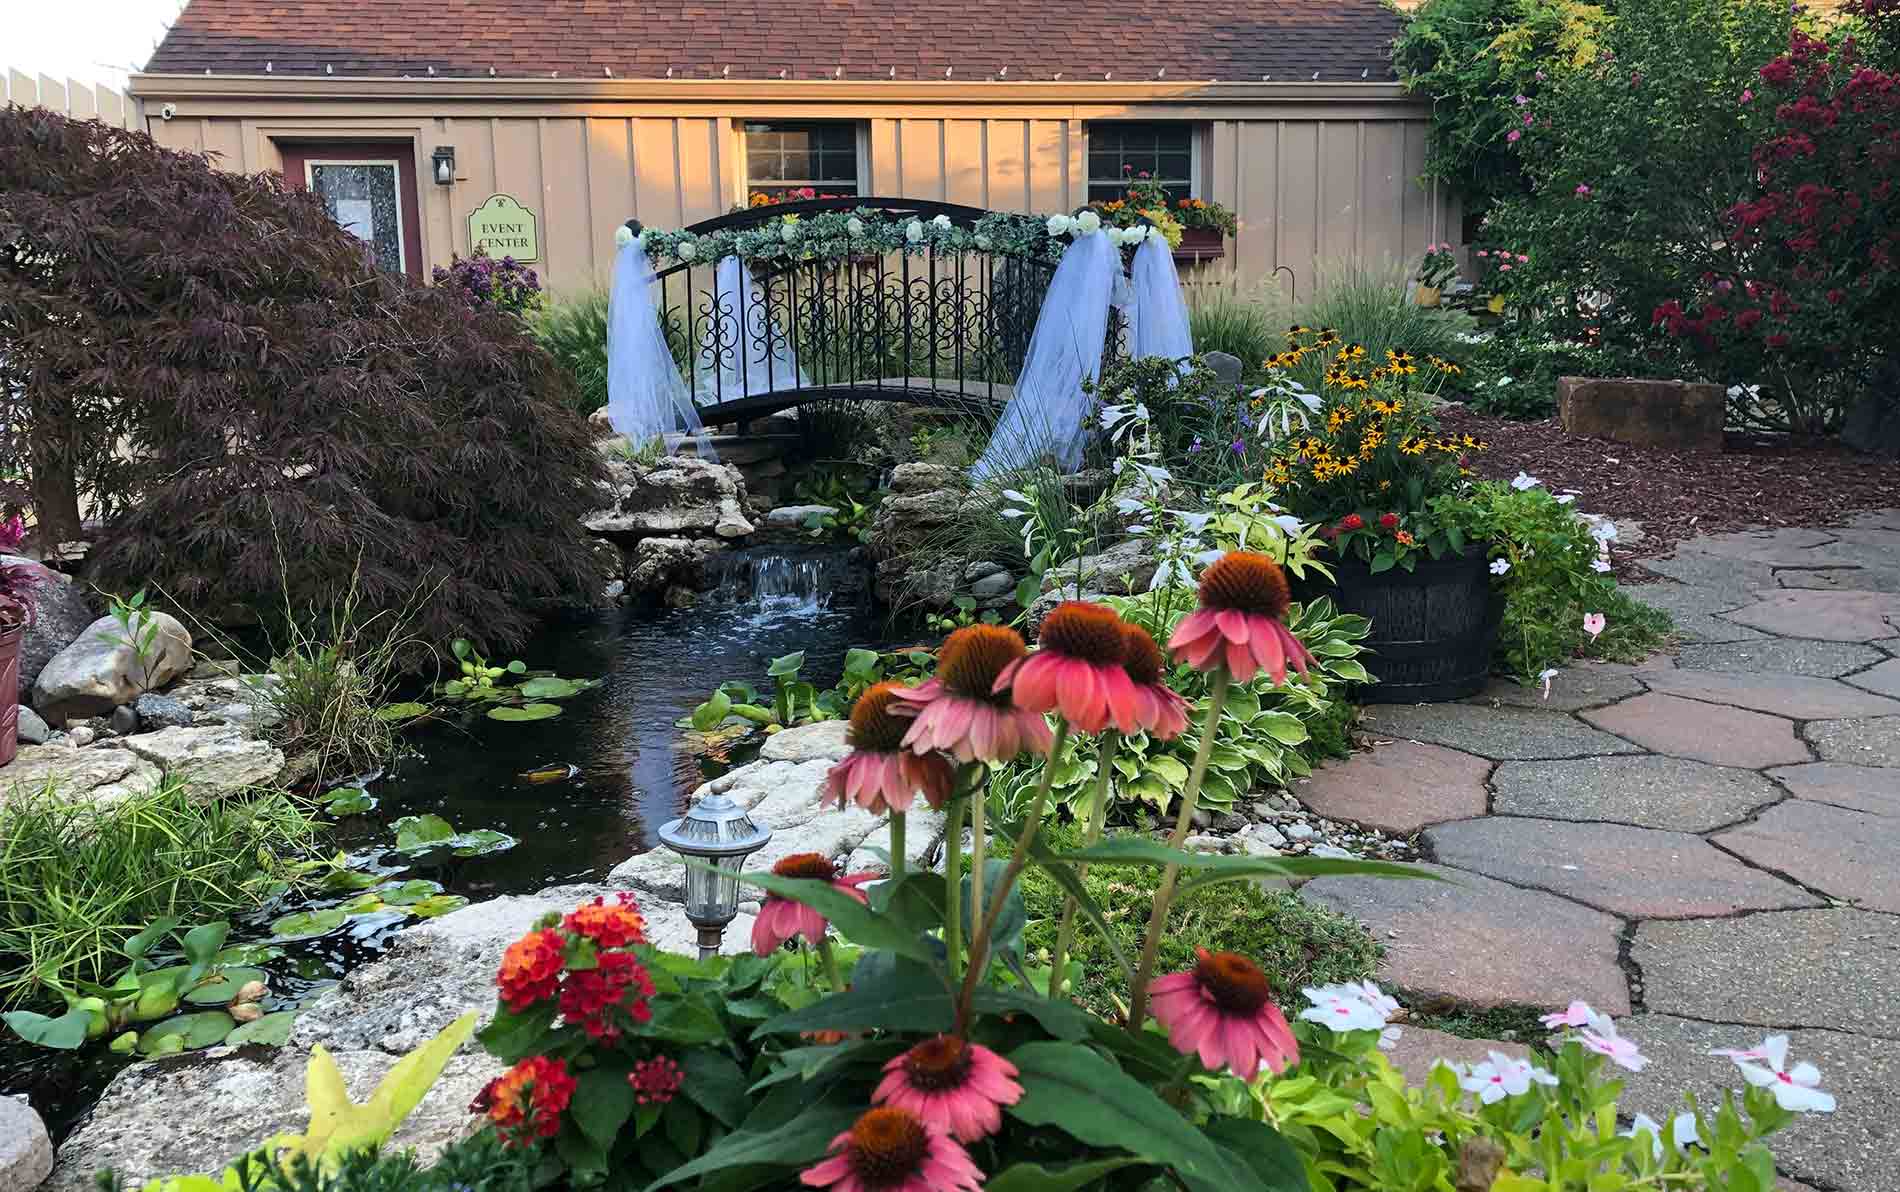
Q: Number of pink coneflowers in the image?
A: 9